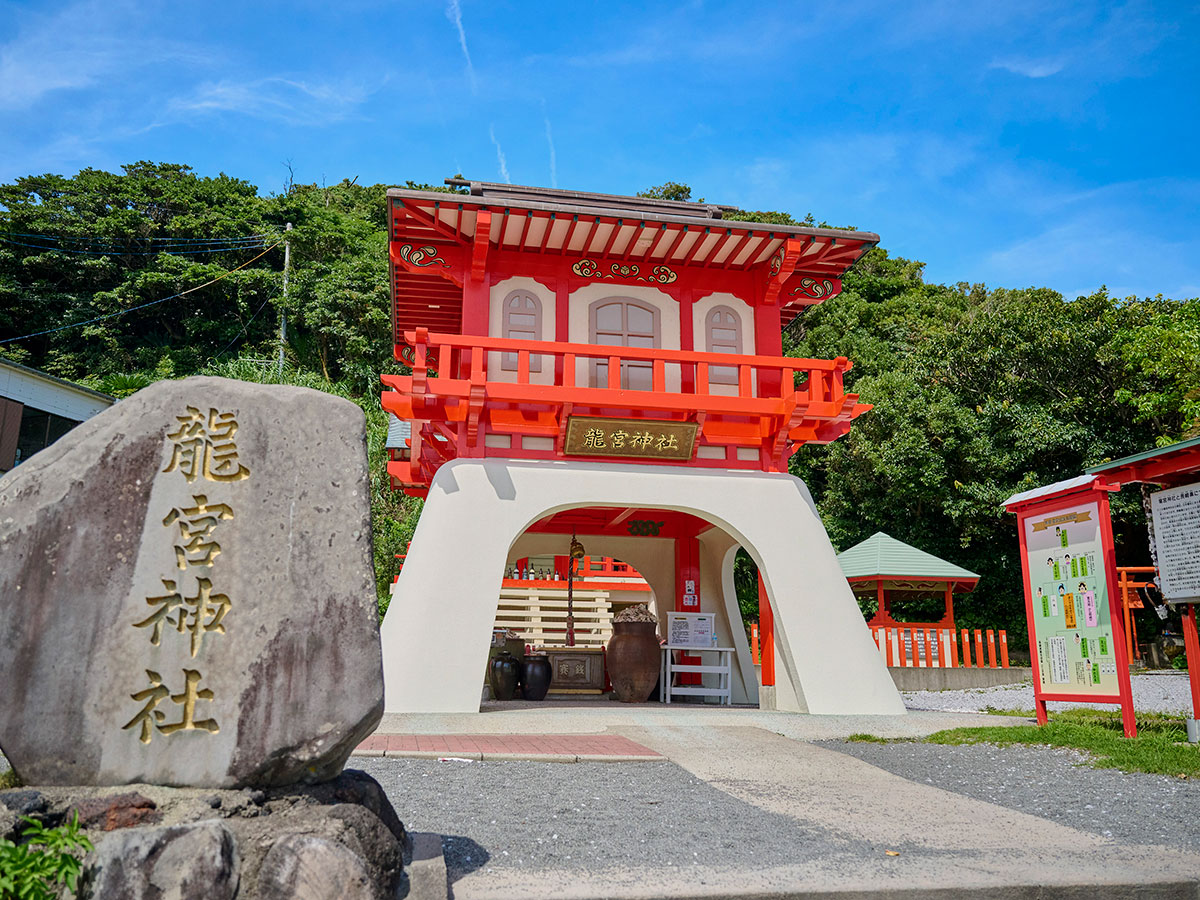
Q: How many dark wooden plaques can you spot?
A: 1